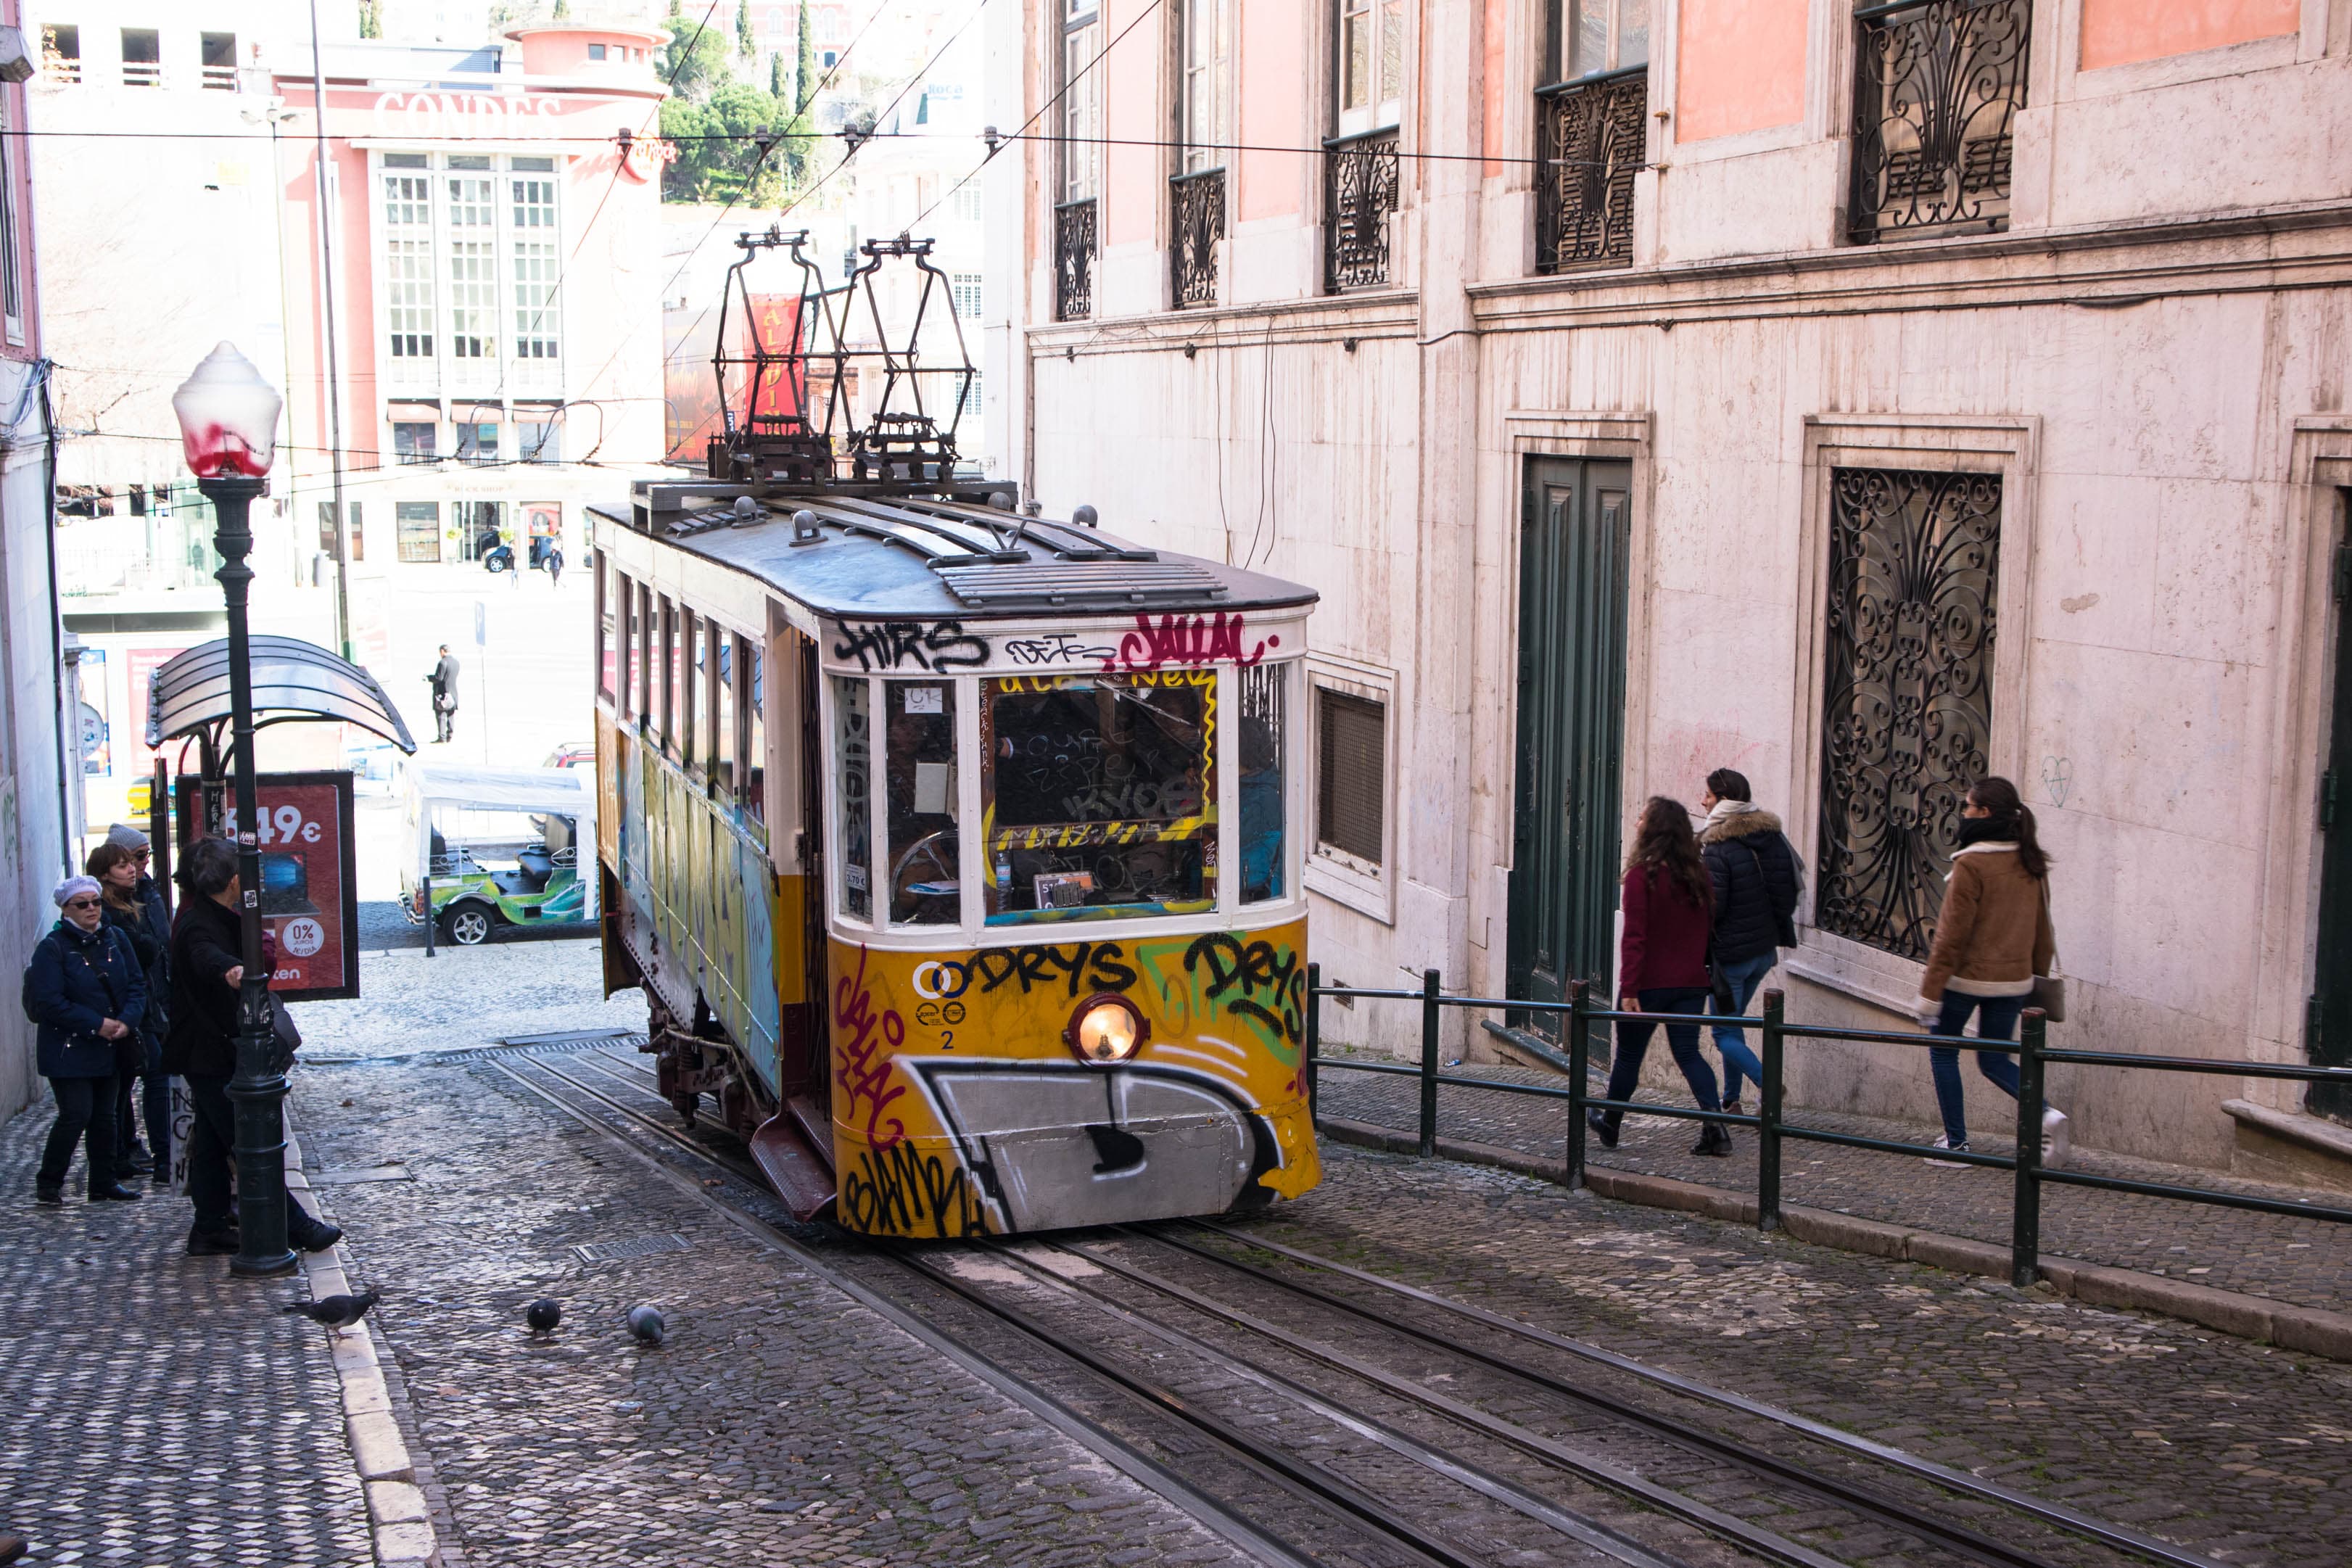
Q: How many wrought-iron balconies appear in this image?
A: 5